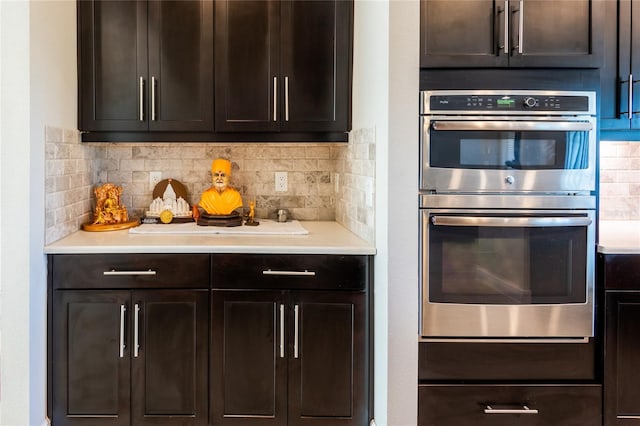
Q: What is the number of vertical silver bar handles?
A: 11